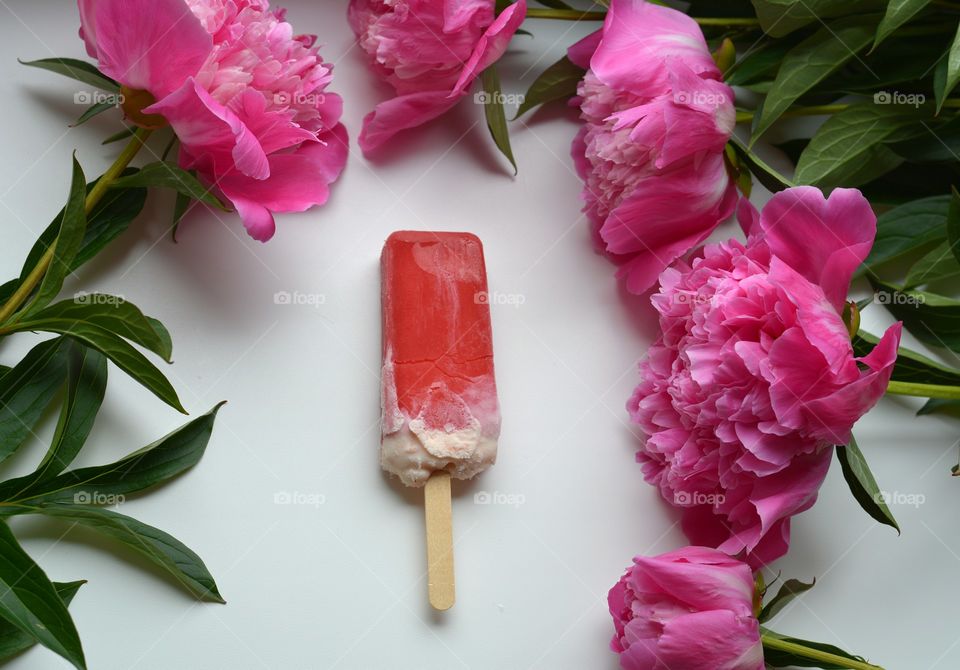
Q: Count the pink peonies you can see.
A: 5